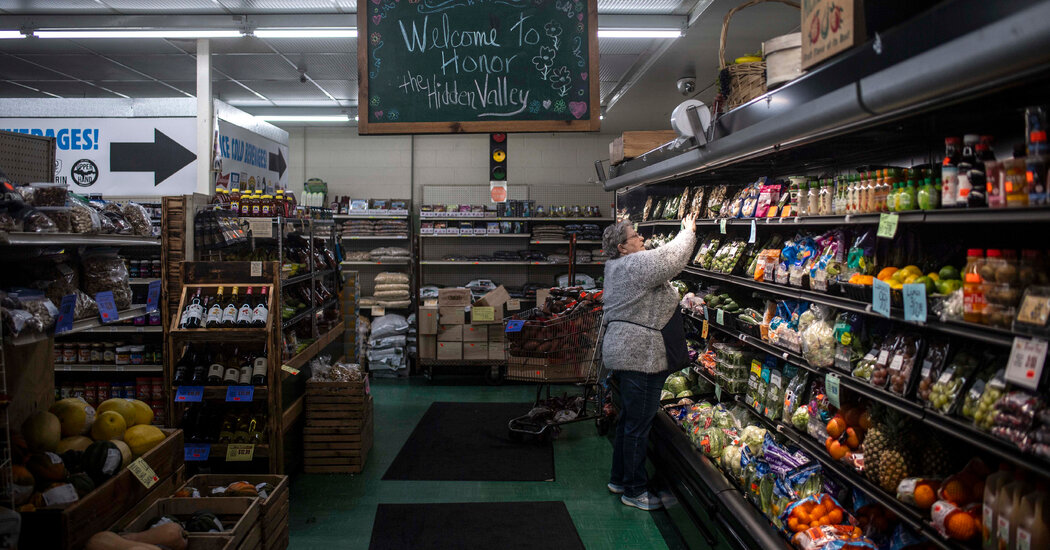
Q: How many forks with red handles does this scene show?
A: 0